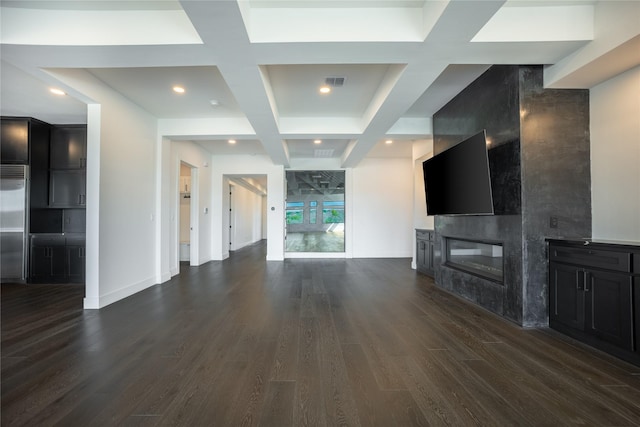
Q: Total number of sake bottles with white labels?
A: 0